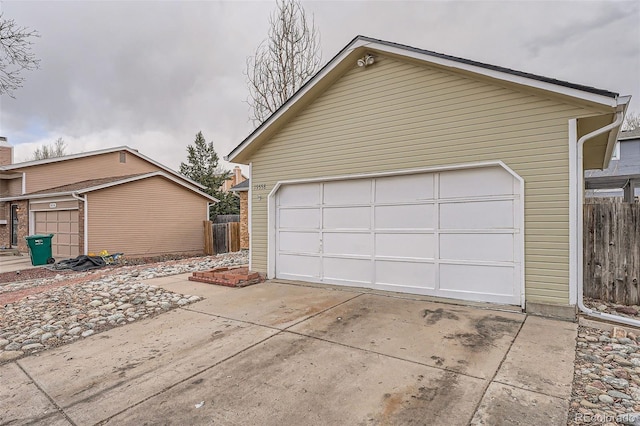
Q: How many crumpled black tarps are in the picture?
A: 1